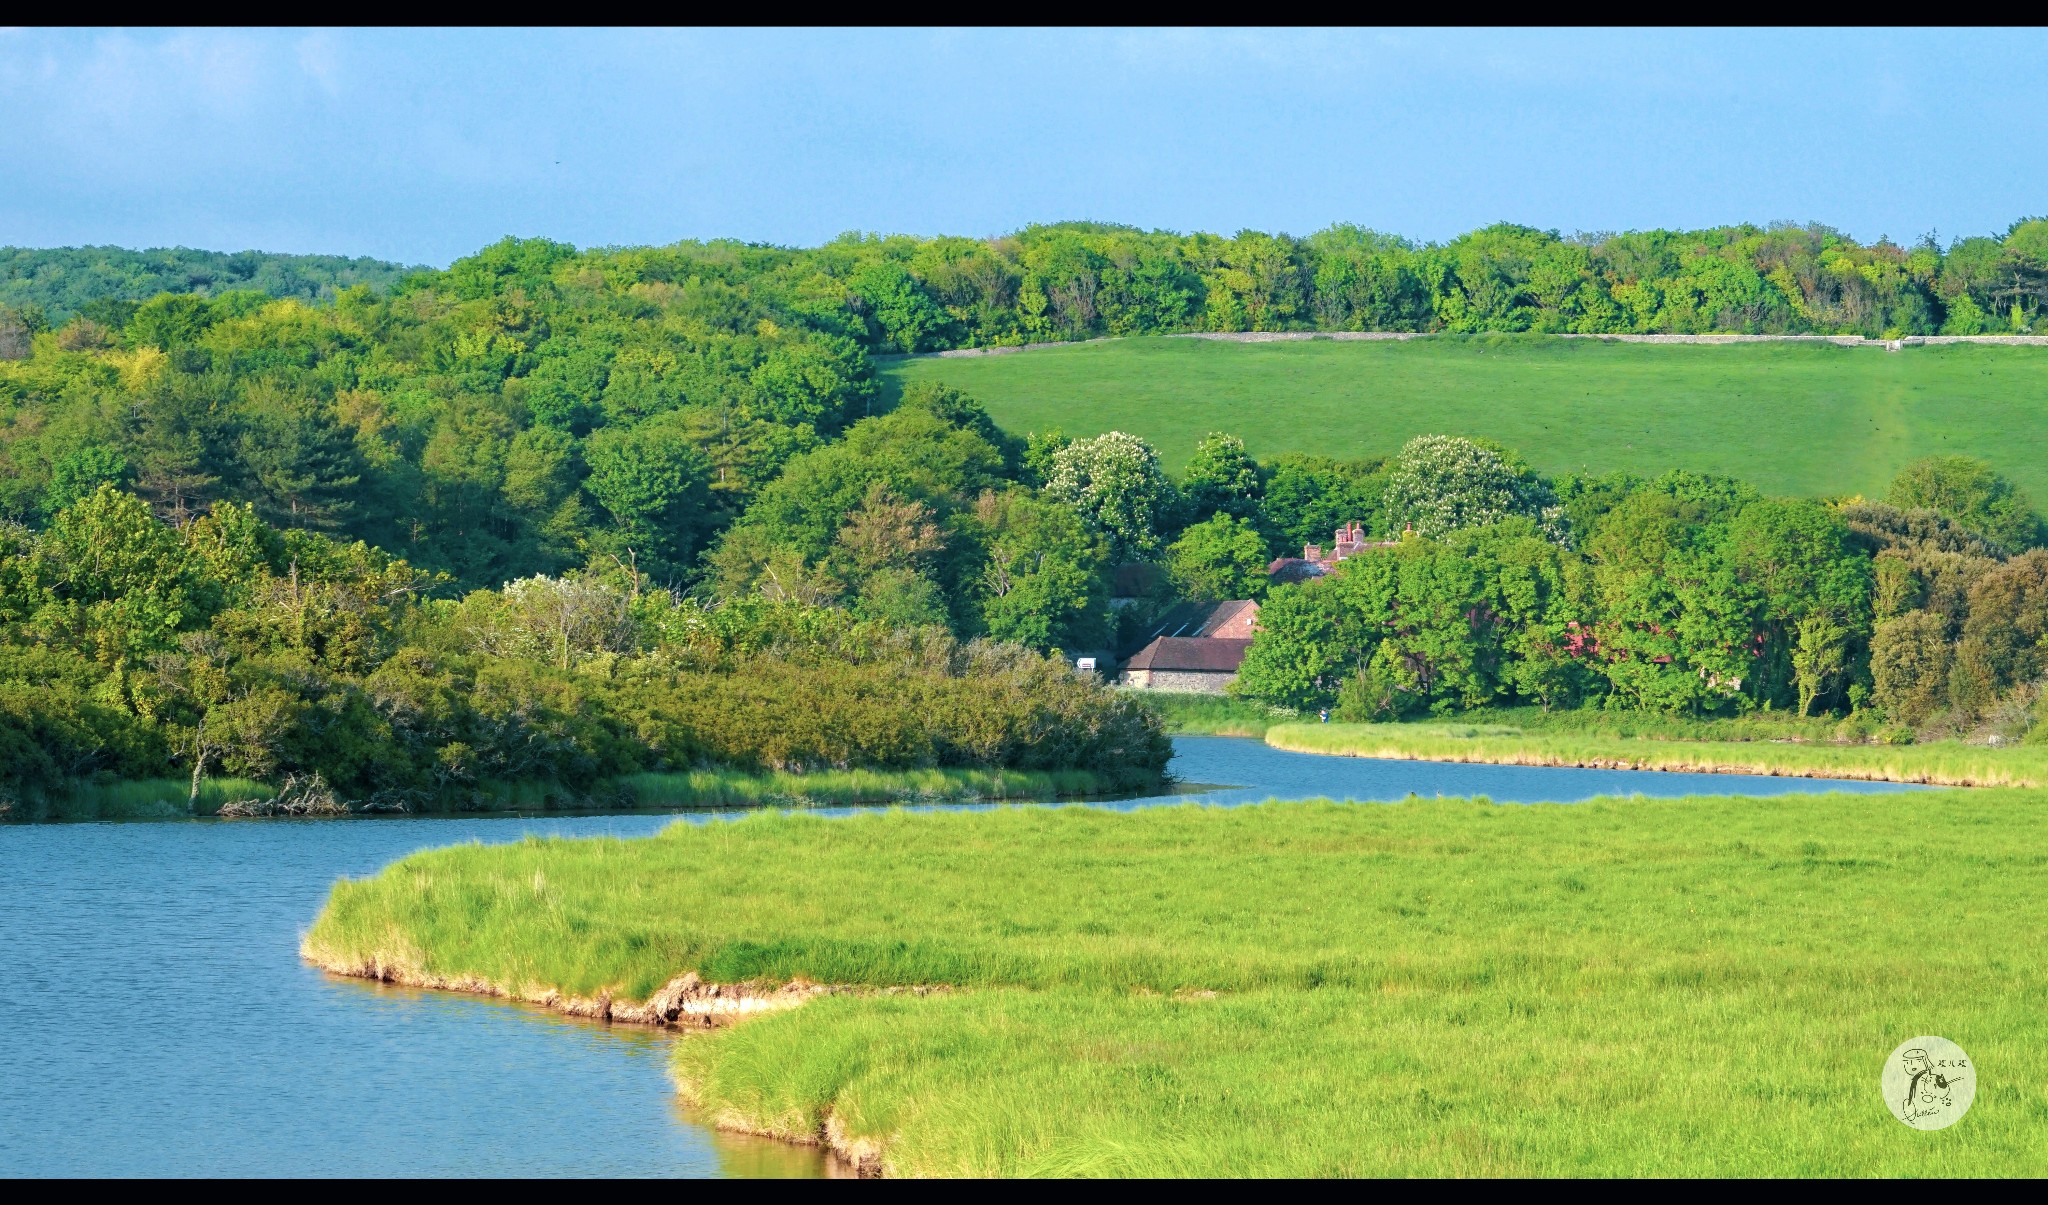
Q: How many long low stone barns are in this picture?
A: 1